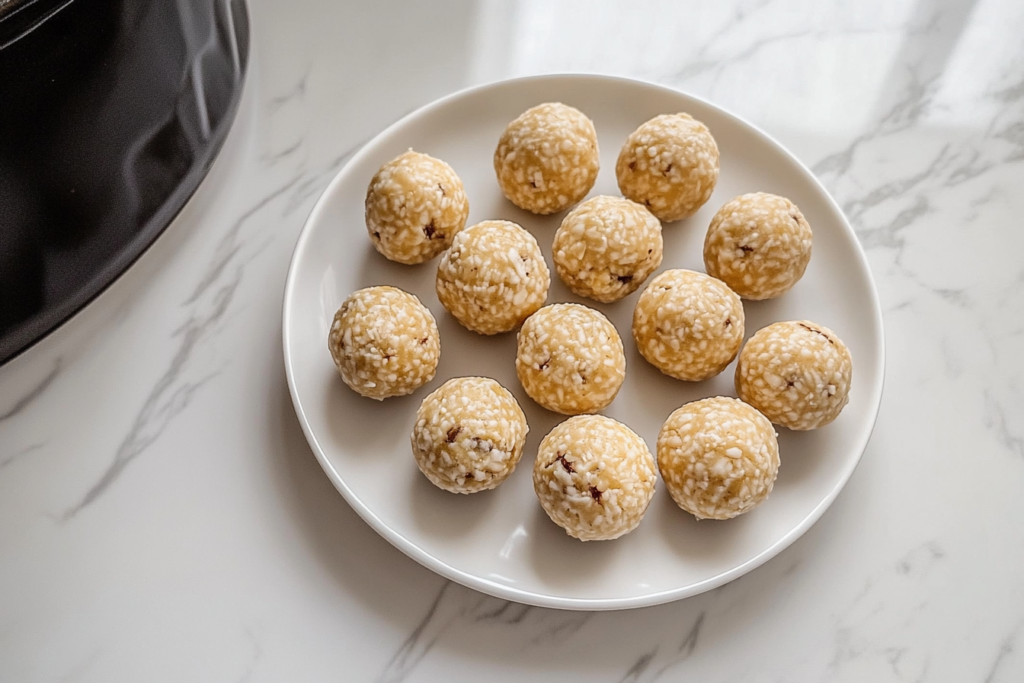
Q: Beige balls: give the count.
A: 13